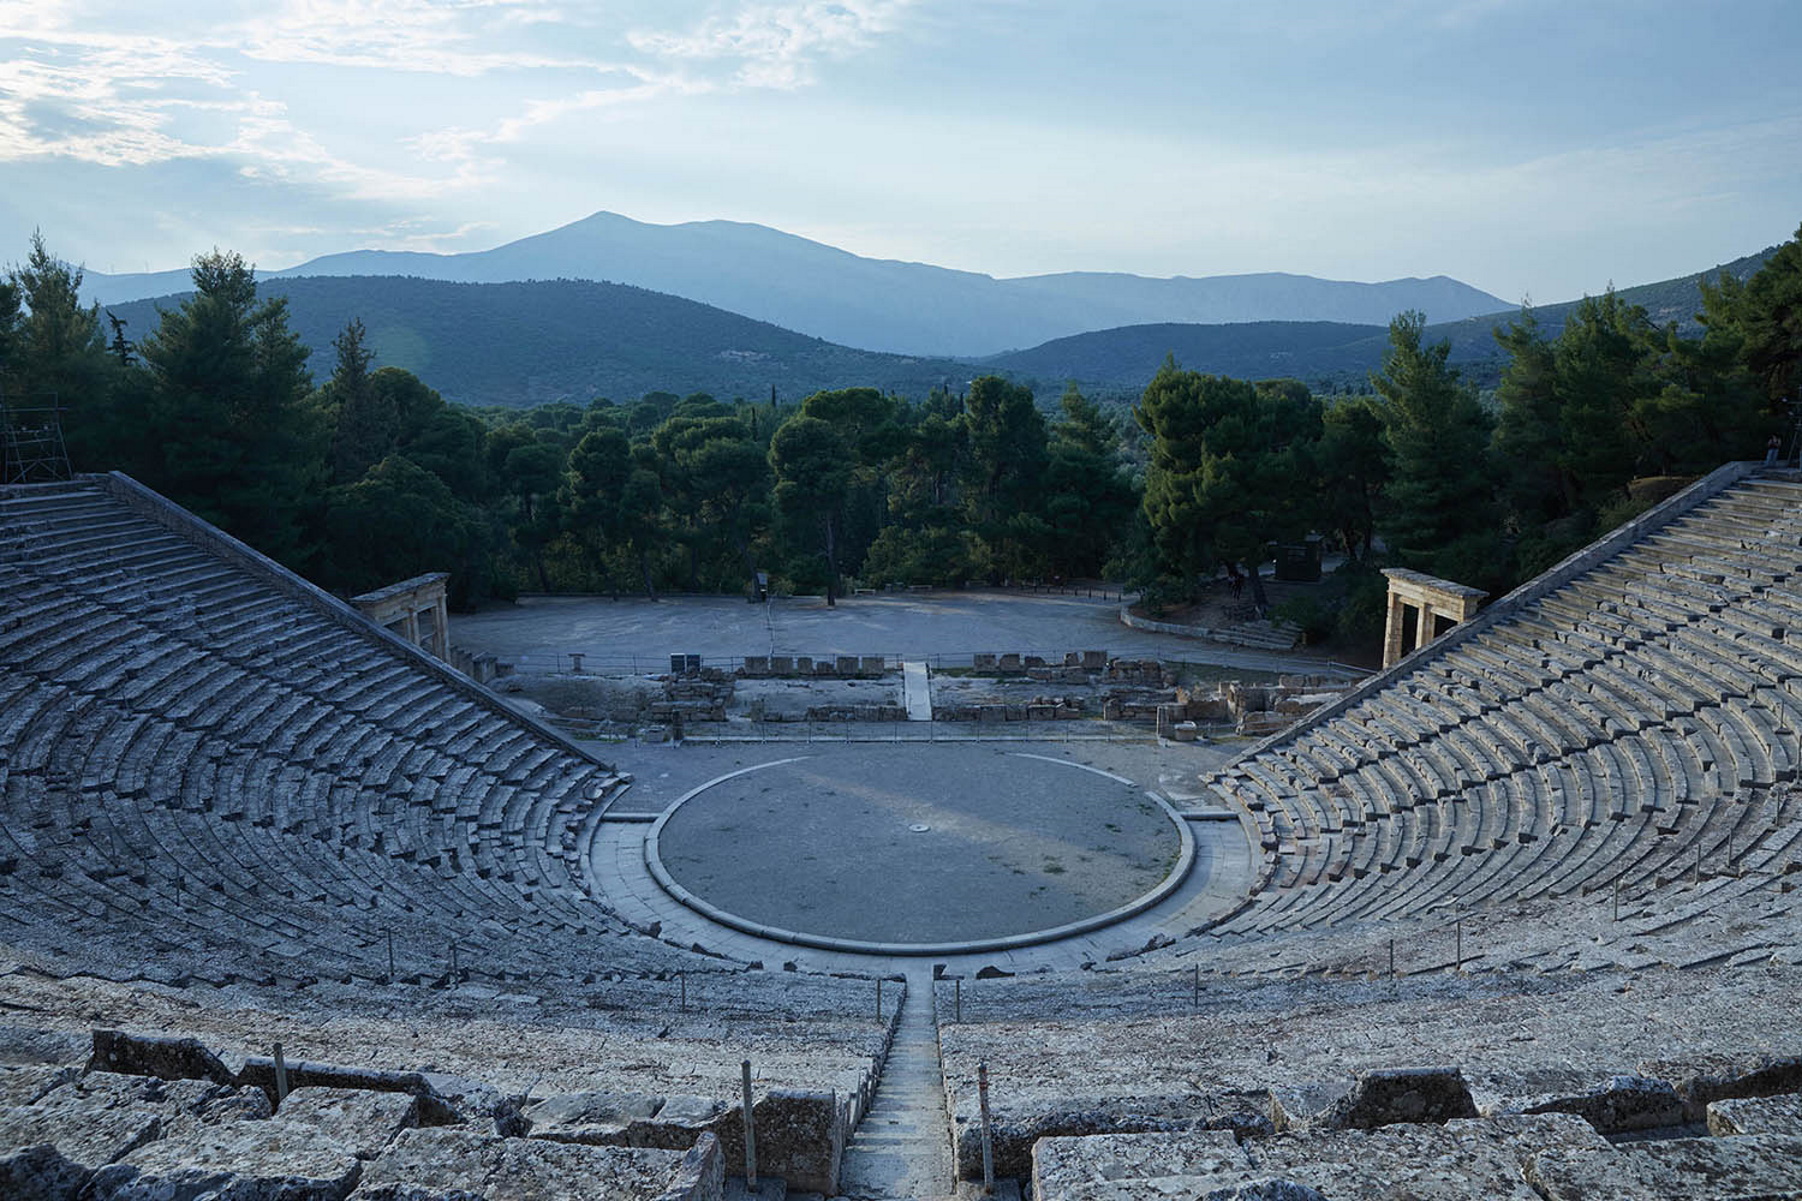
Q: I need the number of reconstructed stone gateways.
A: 2